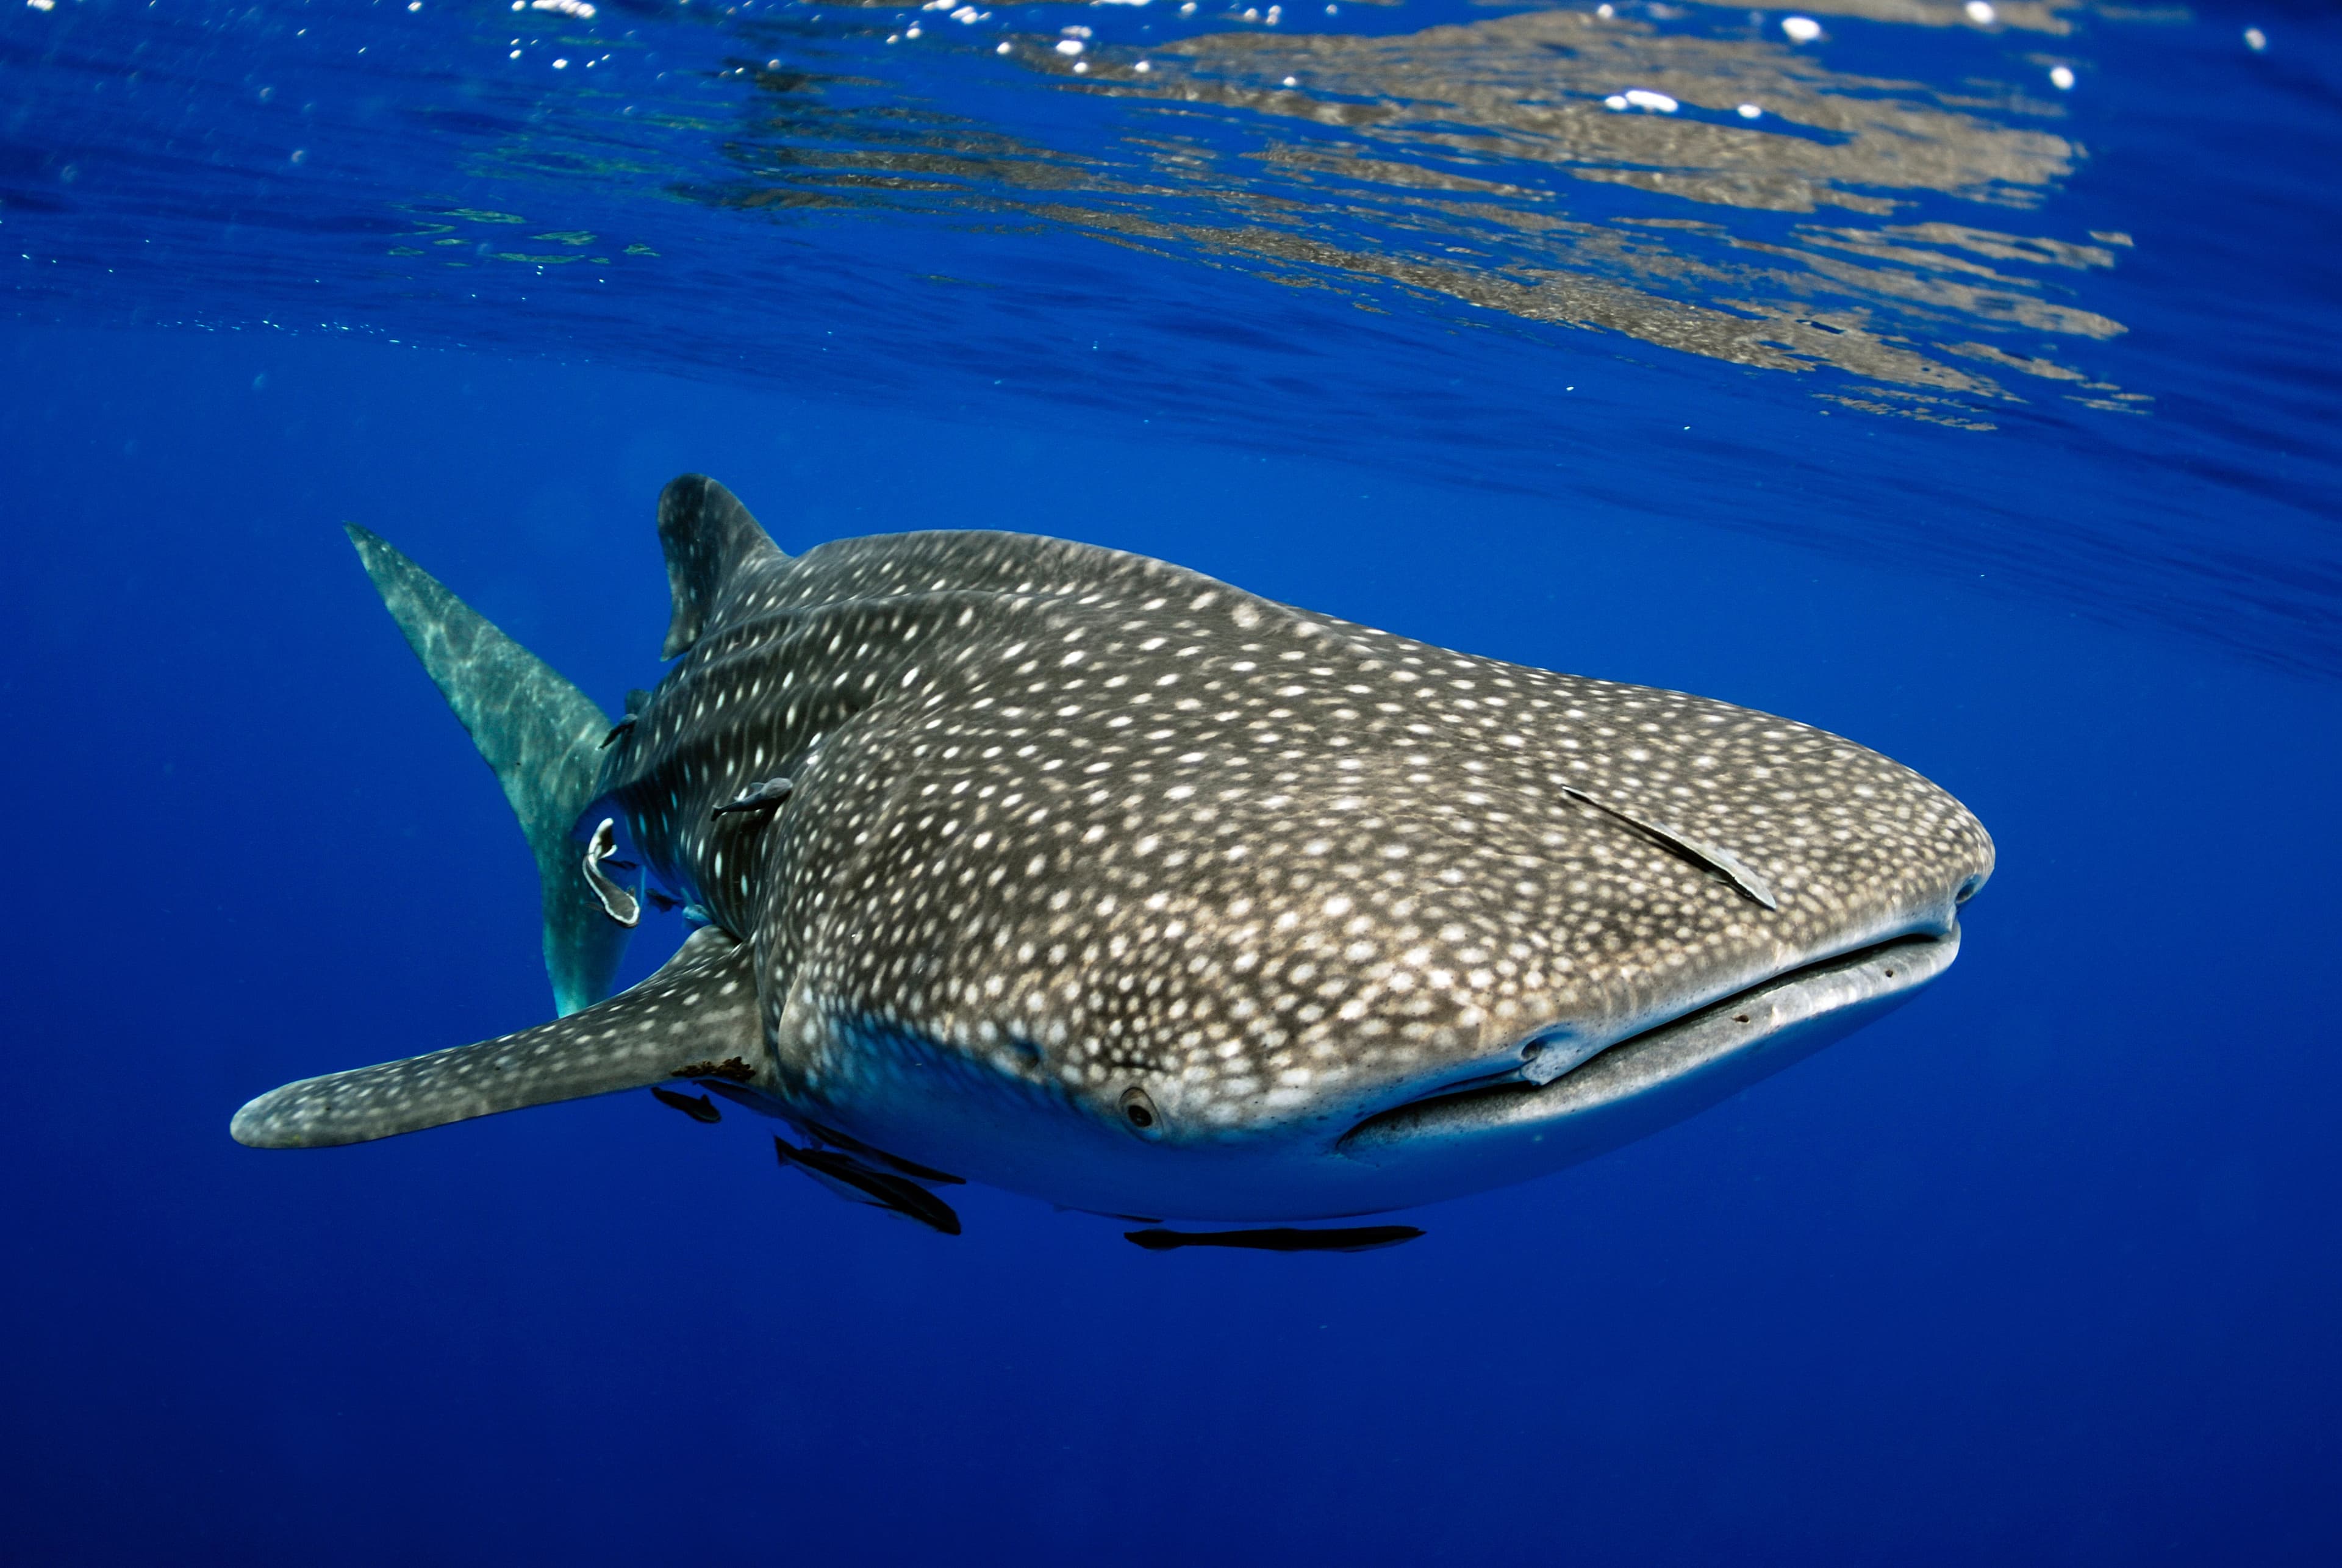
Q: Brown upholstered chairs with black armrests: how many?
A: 0